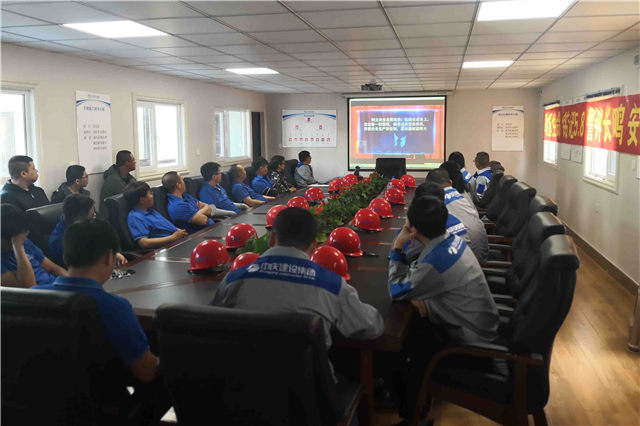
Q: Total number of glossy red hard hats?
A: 15